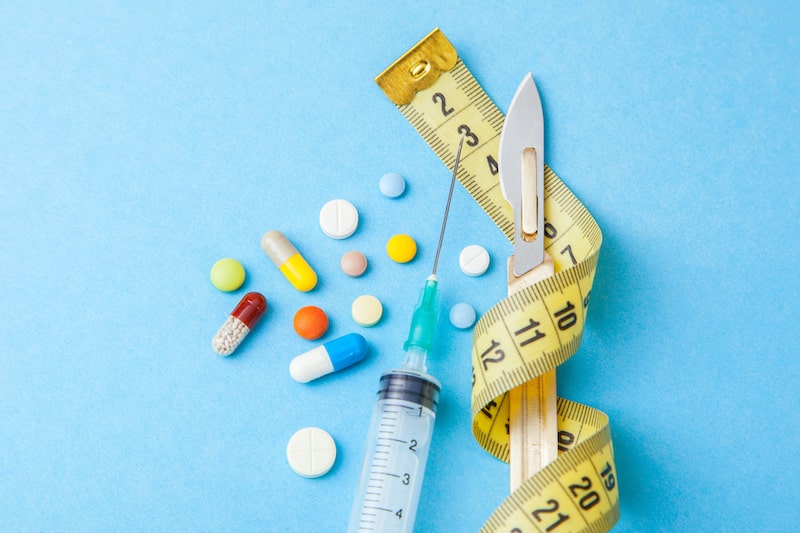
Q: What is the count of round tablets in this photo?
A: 10